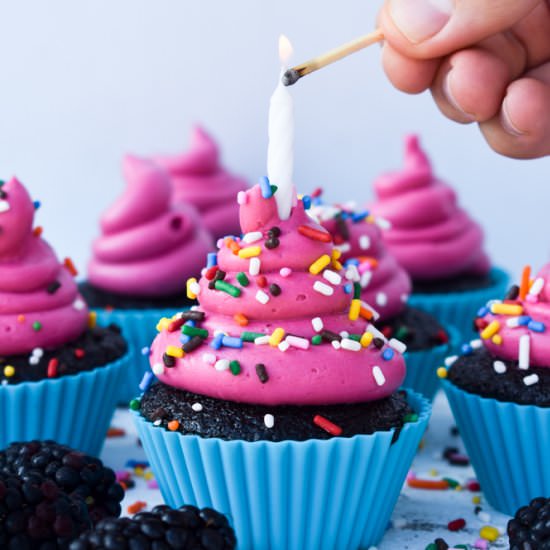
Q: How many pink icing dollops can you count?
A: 7